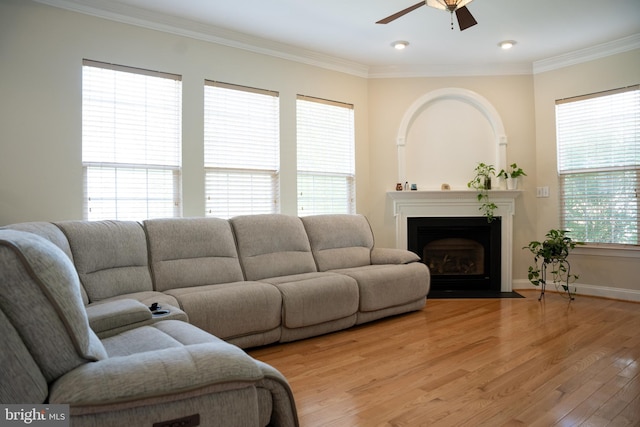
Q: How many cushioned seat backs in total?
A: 6